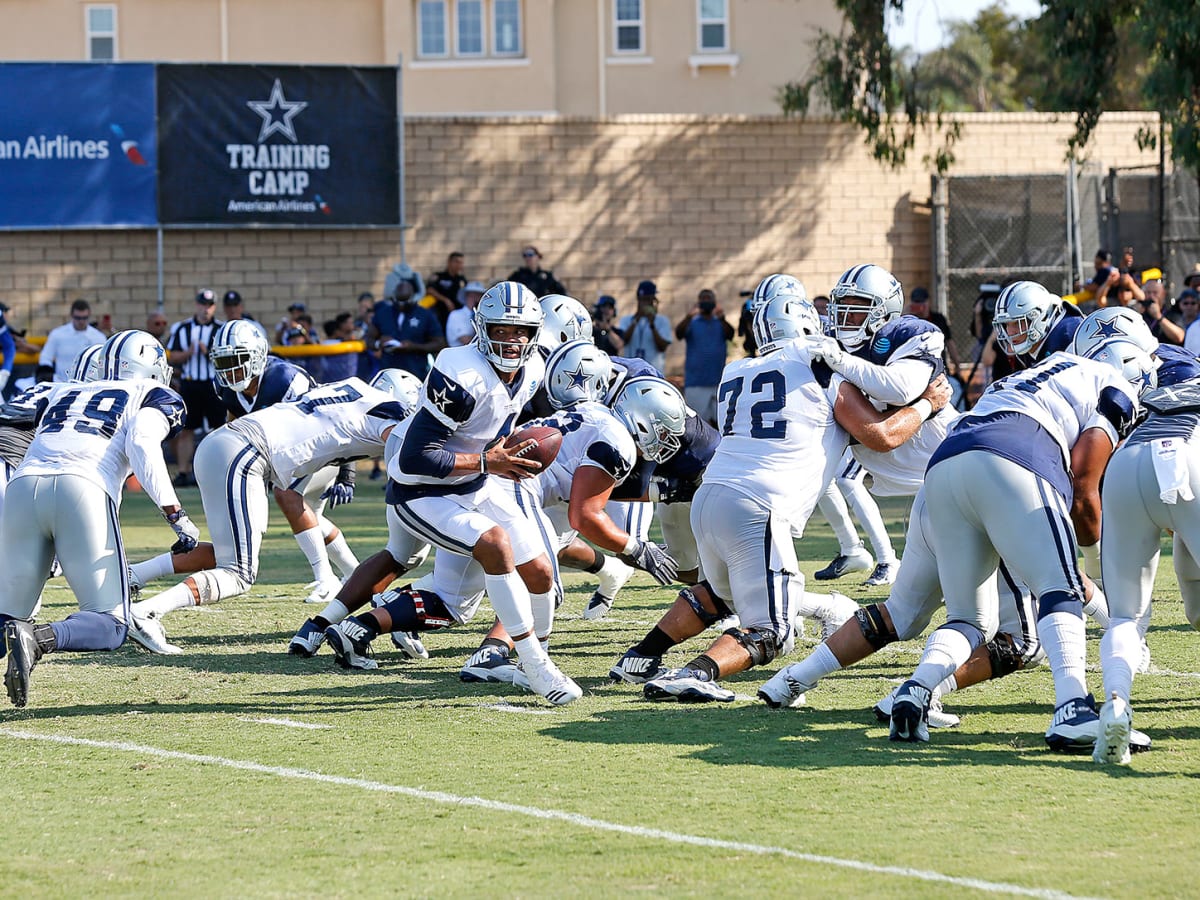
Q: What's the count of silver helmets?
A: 14